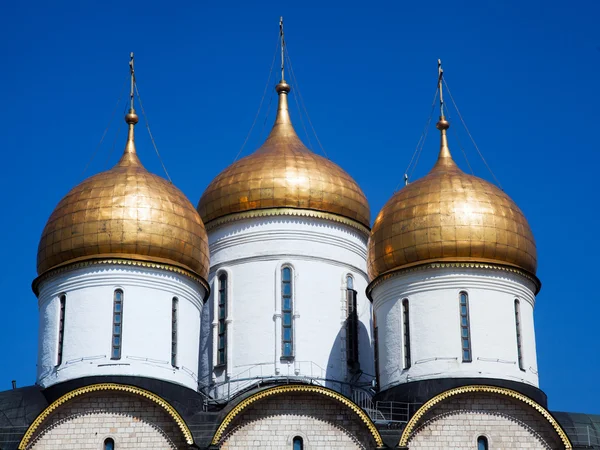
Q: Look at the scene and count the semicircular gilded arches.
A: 3